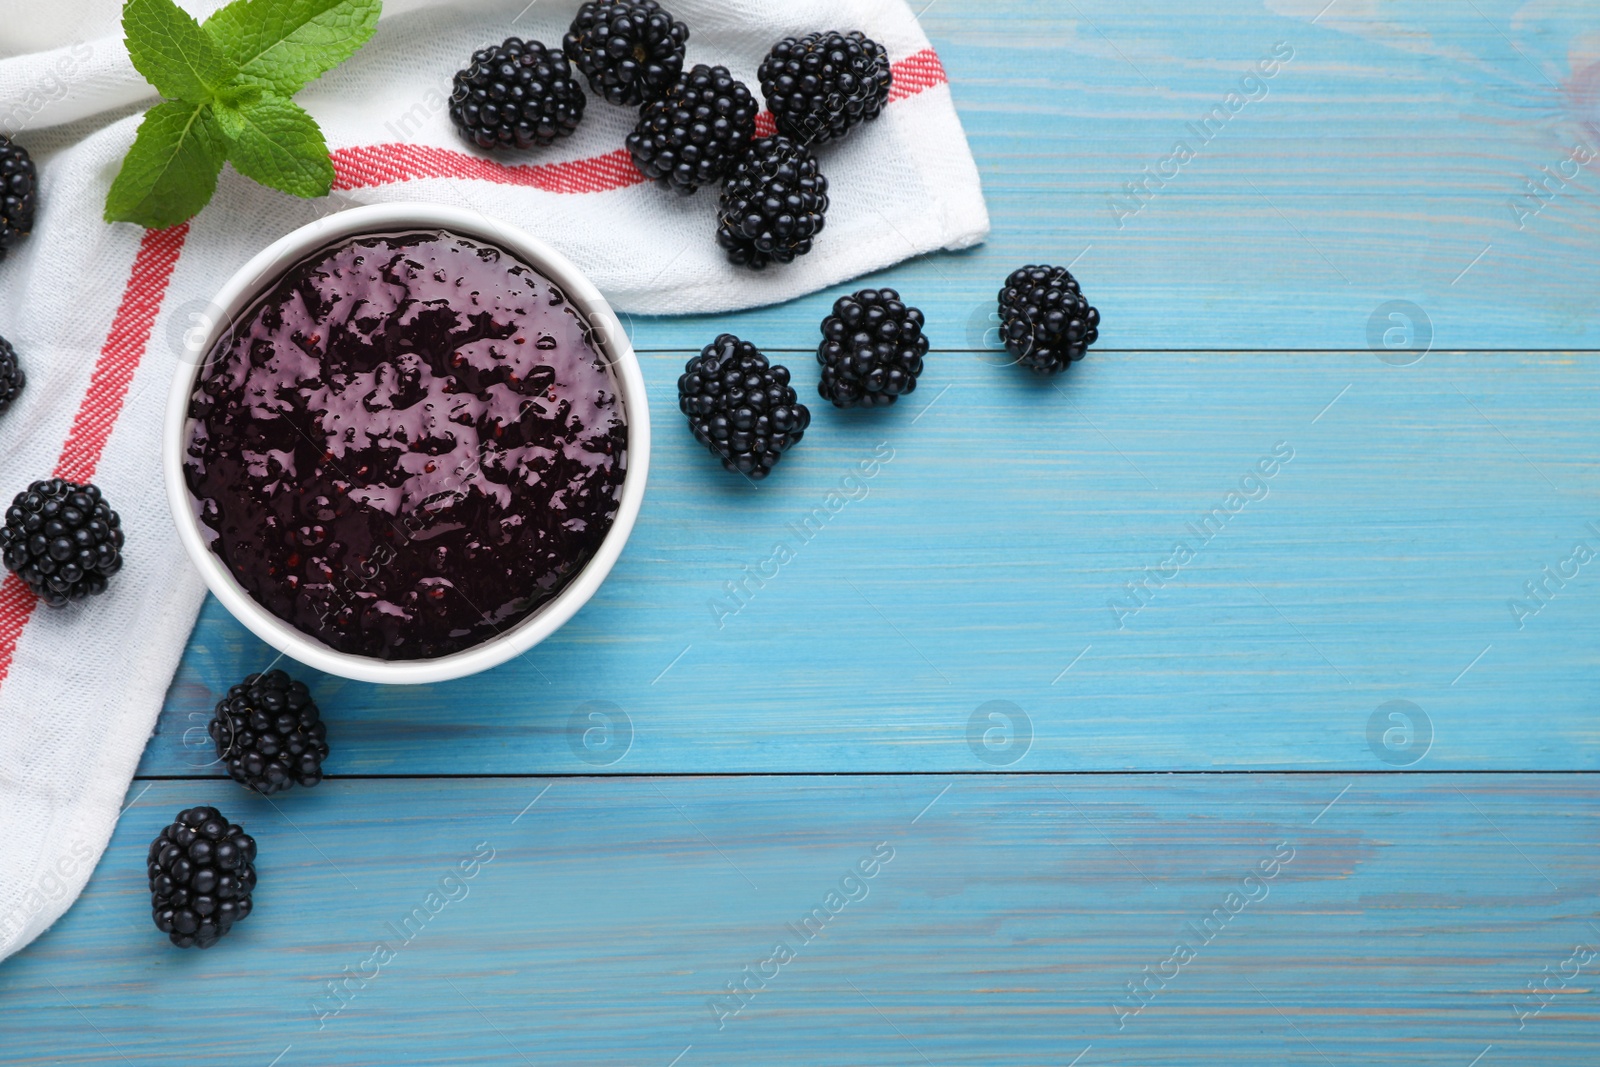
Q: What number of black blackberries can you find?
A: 13